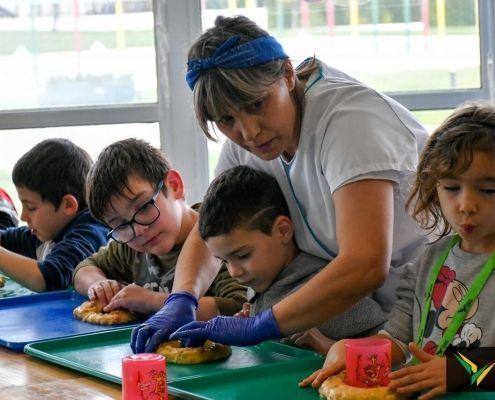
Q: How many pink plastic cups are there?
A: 2